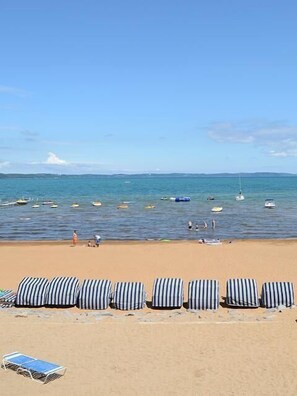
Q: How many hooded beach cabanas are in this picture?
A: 8